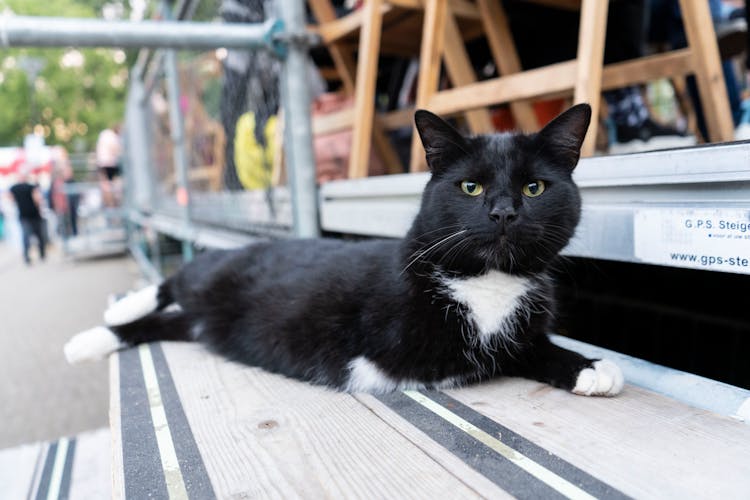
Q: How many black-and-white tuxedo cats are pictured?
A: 1